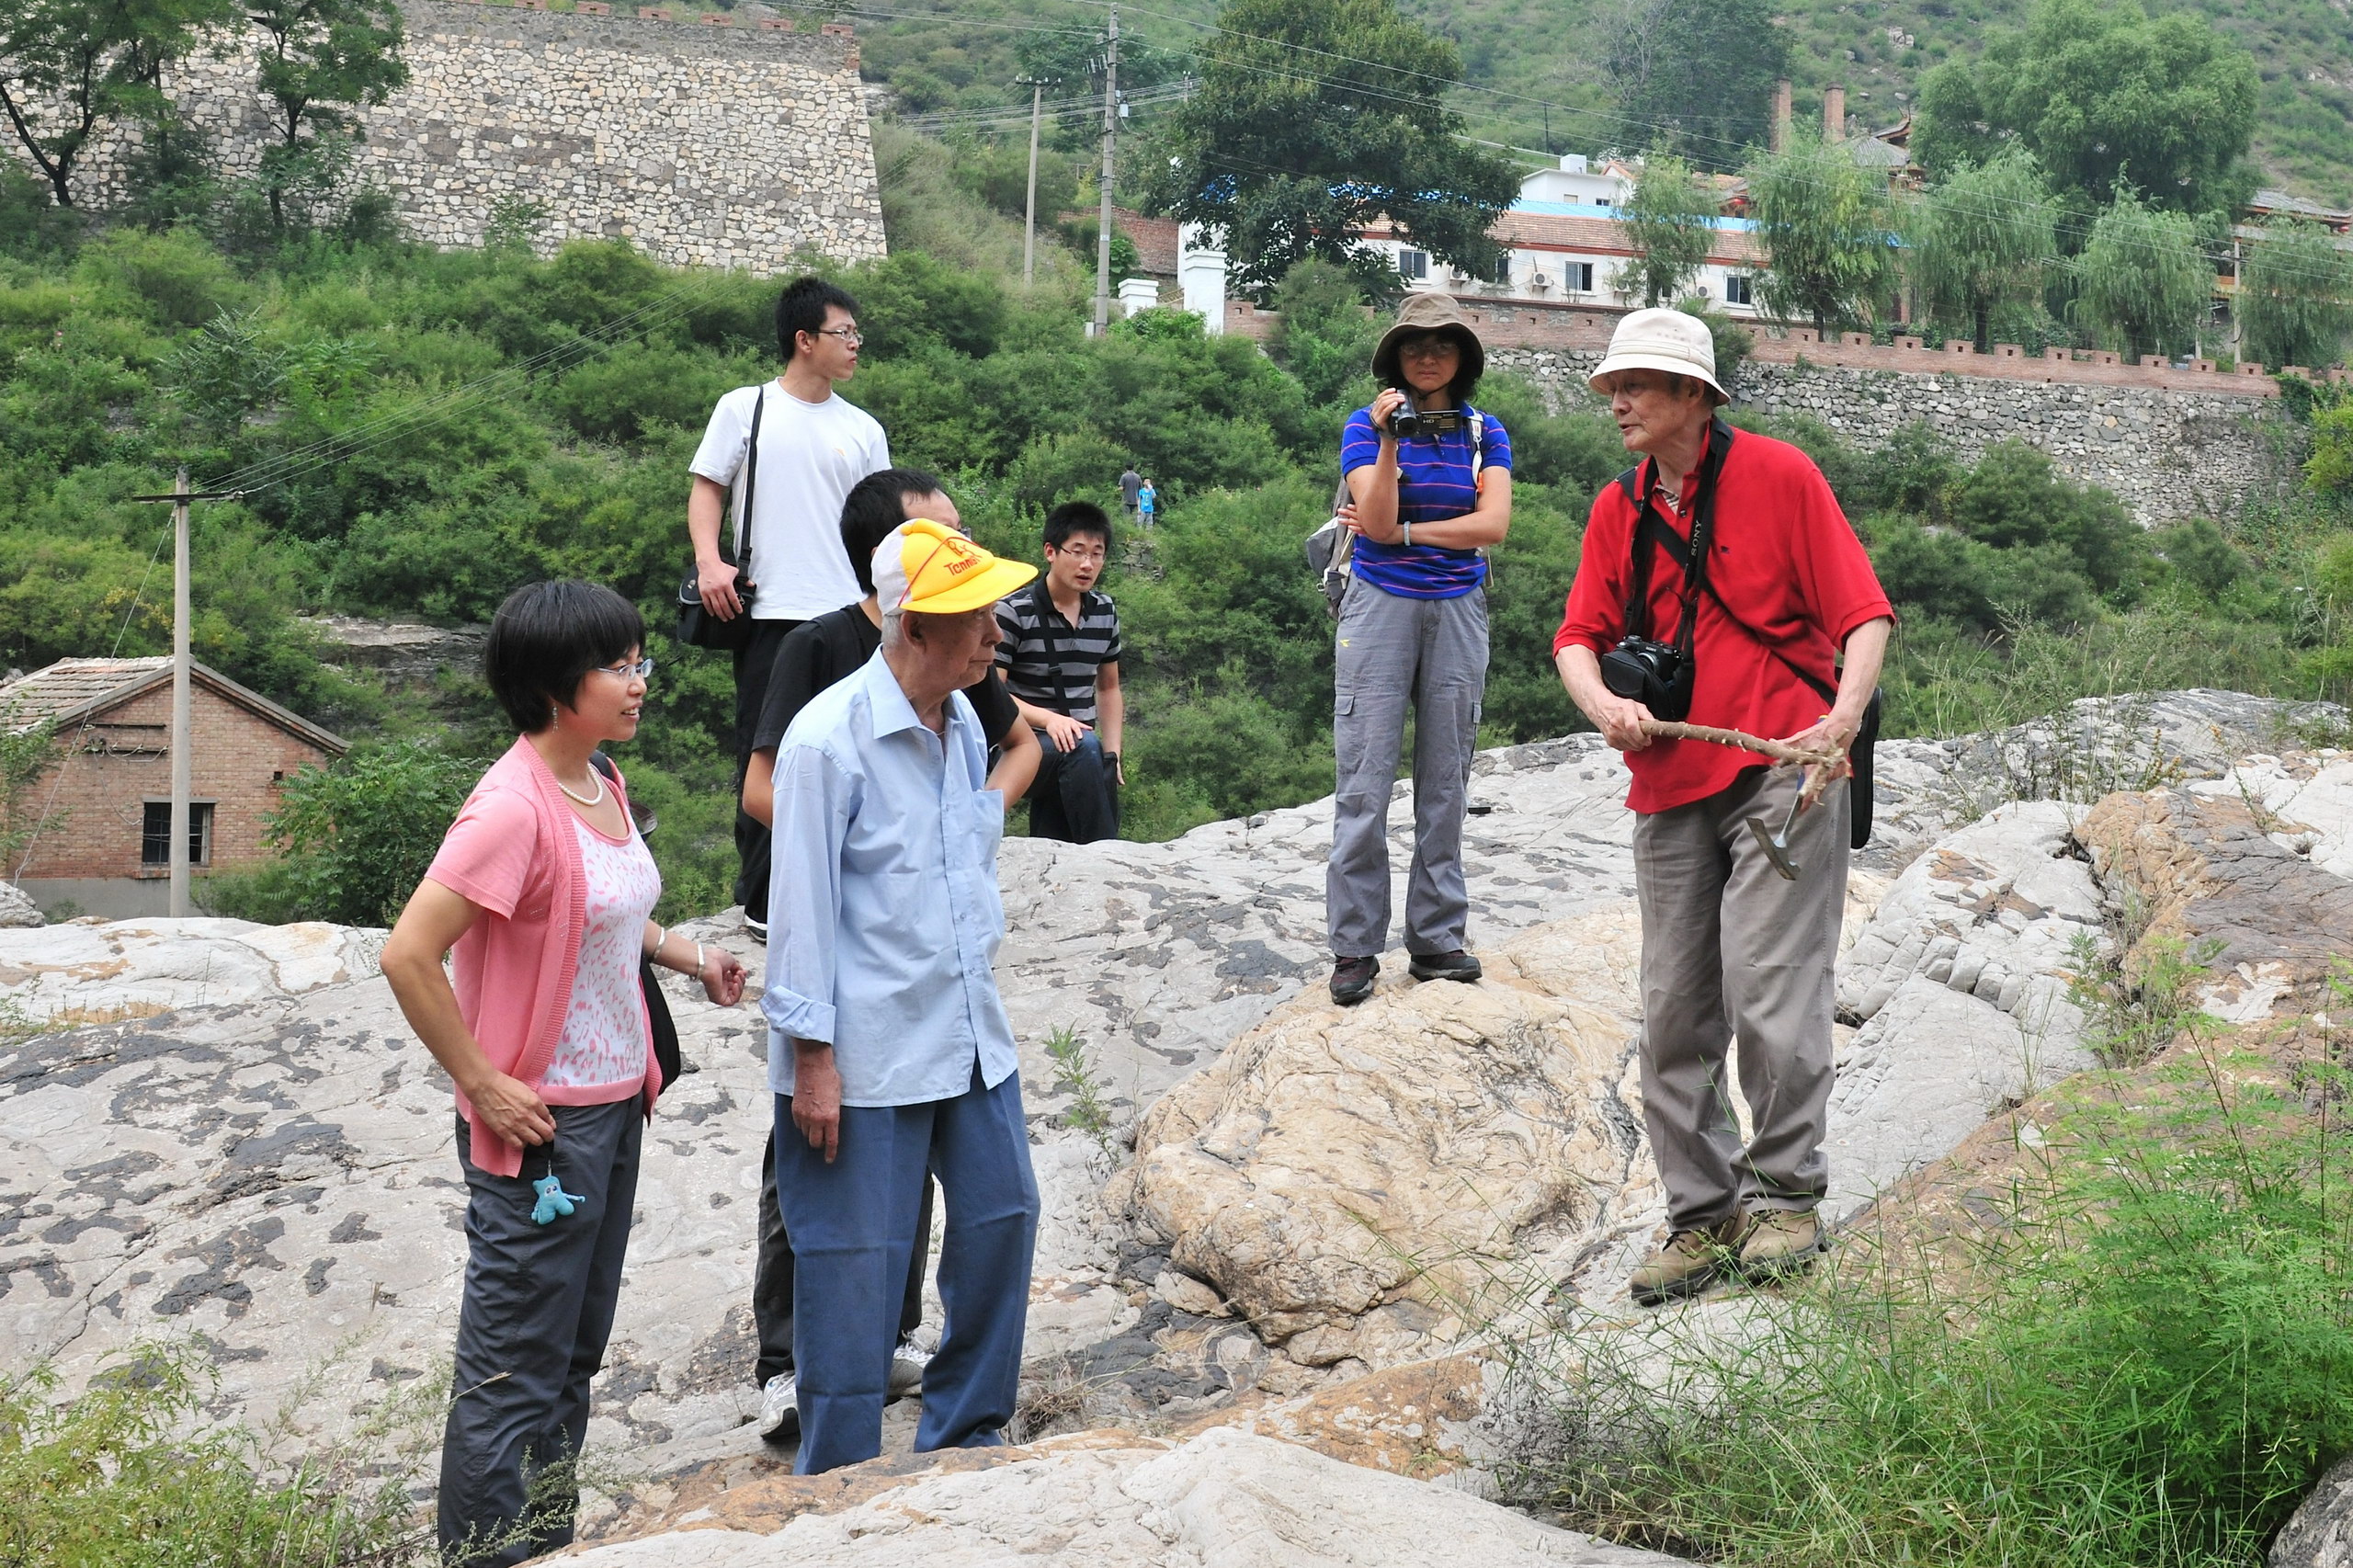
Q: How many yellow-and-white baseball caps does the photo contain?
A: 1